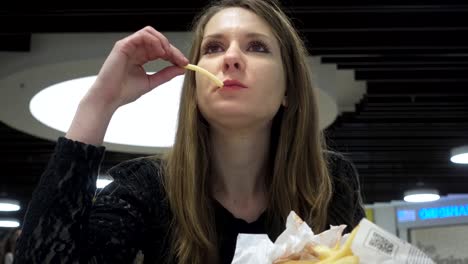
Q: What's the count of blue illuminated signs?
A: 1